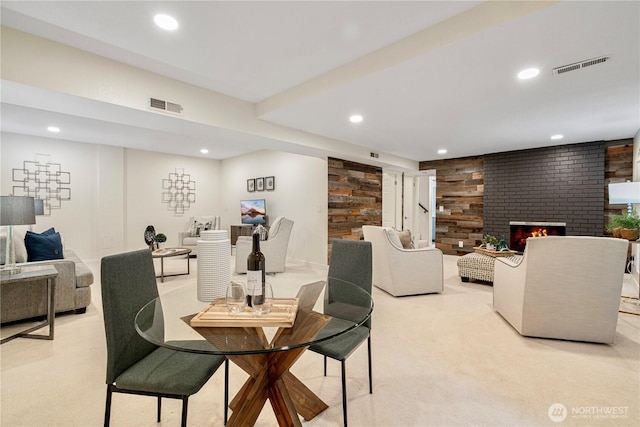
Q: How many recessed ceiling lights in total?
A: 7